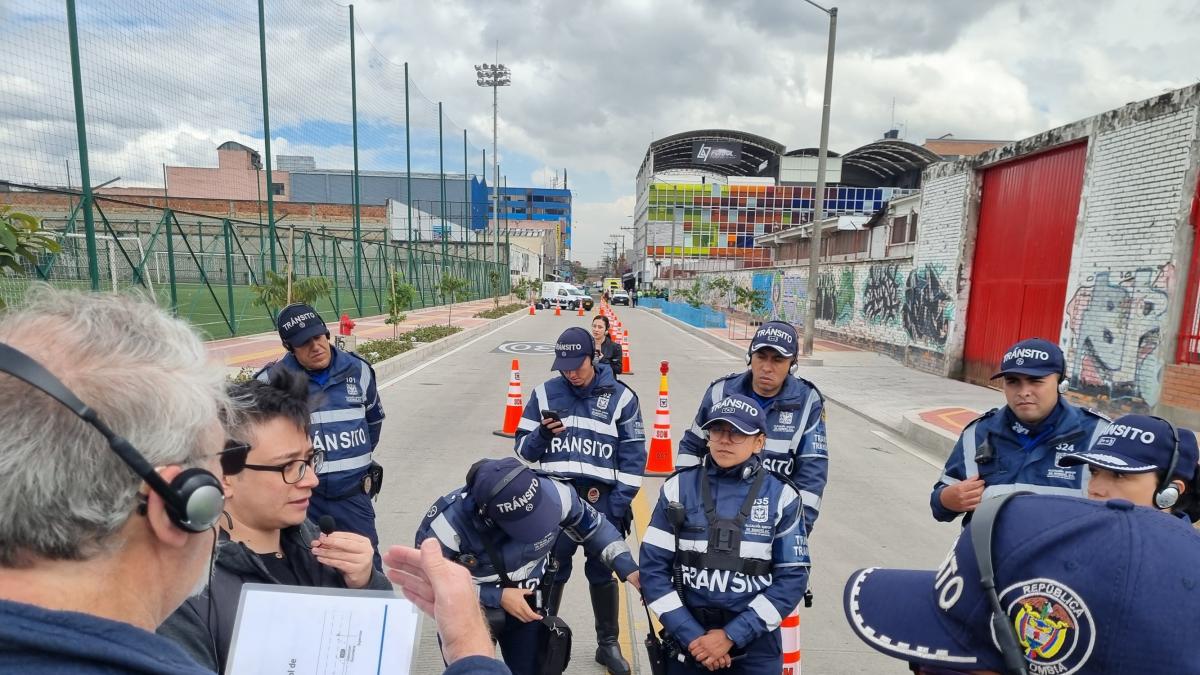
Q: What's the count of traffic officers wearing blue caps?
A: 8